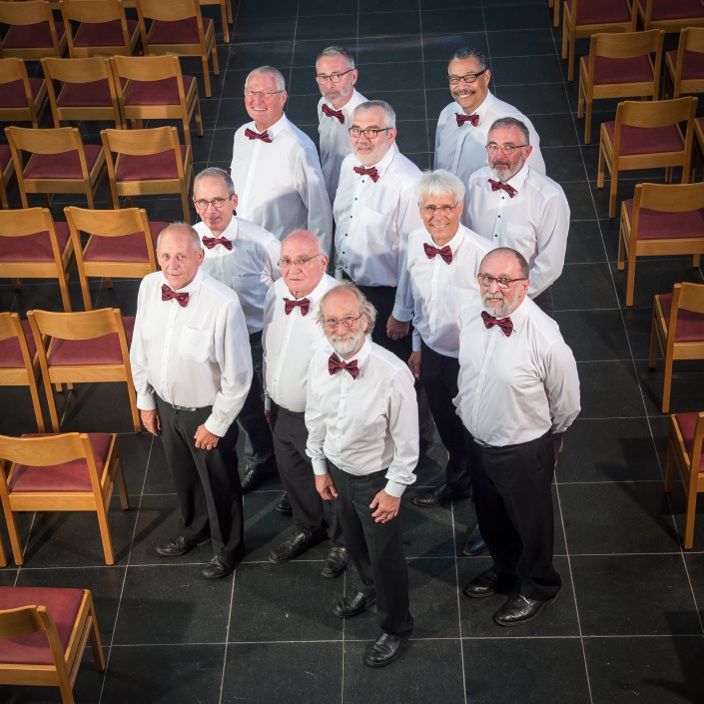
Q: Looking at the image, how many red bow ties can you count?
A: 11